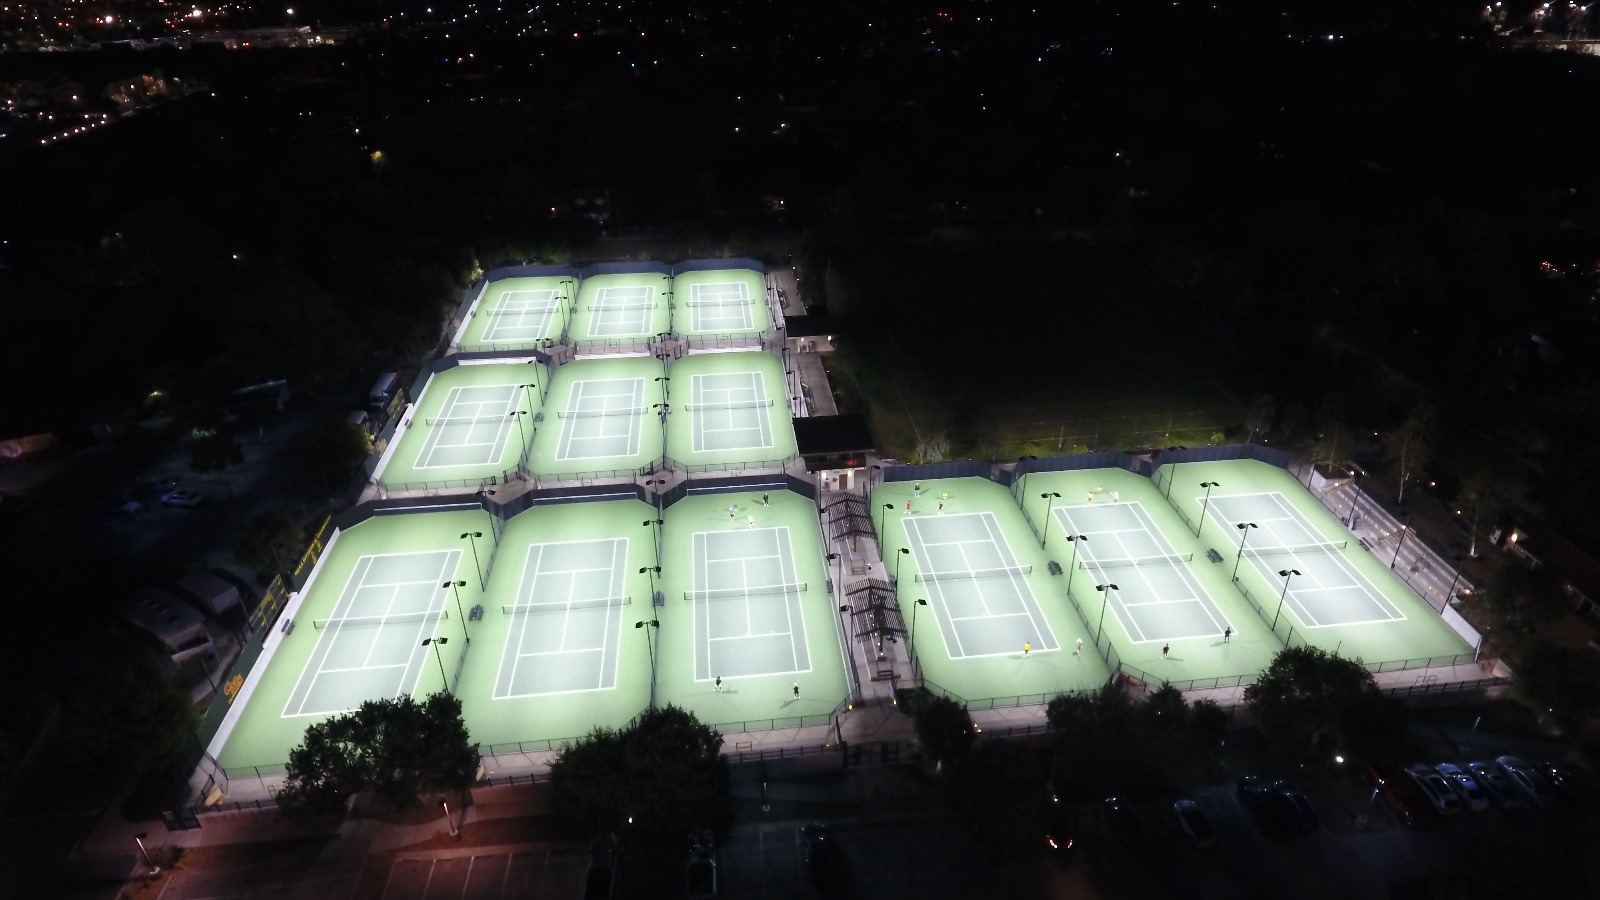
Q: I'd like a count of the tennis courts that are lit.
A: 12